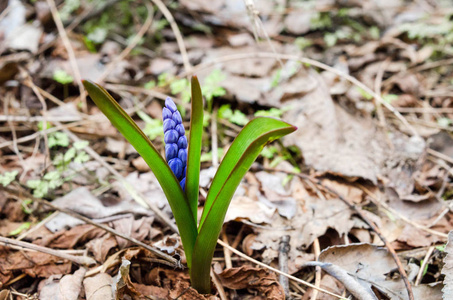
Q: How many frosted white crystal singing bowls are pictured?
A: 0